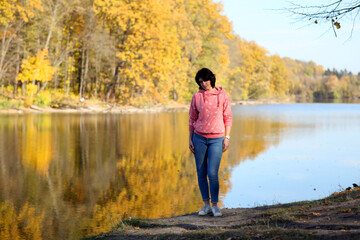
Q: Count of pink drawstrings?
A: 2